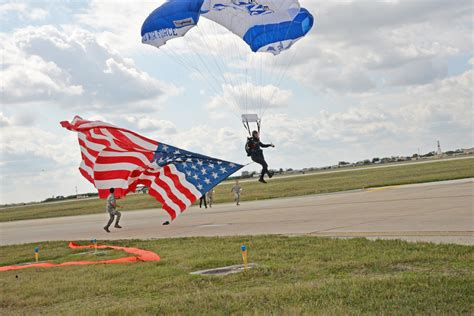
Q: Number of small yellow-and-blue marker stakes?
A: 3